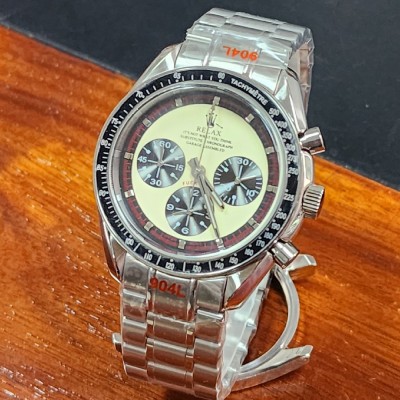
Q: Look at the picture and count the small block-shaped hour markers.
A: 12